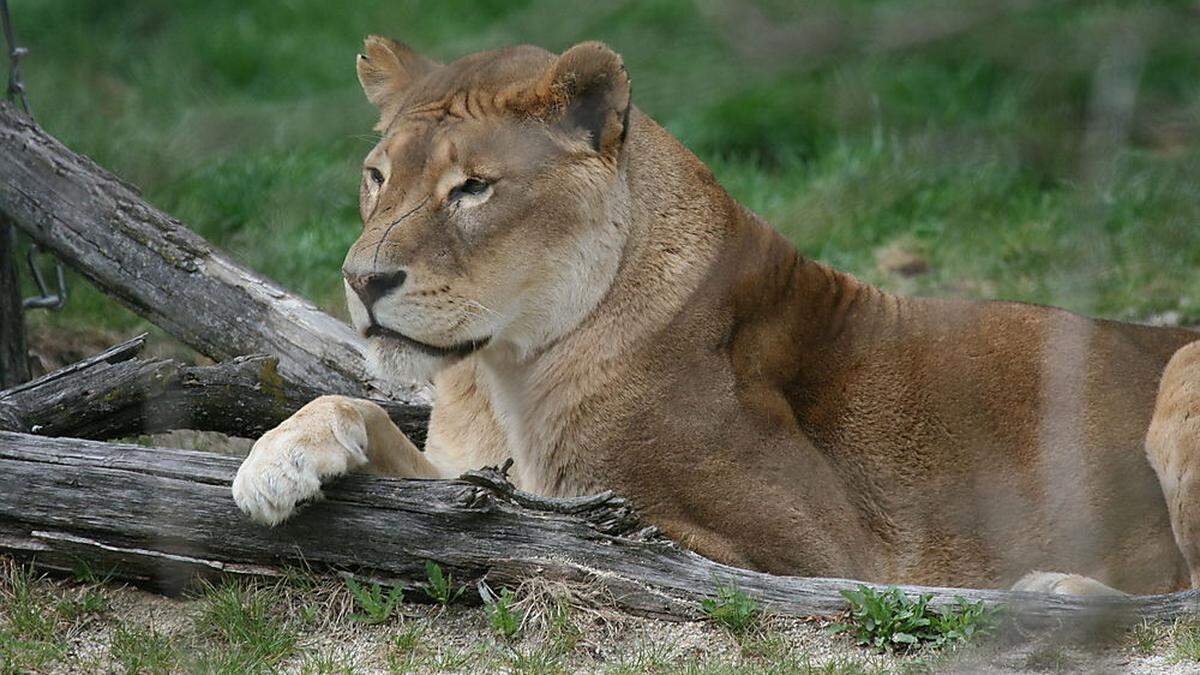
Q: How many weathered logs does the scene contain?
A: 3